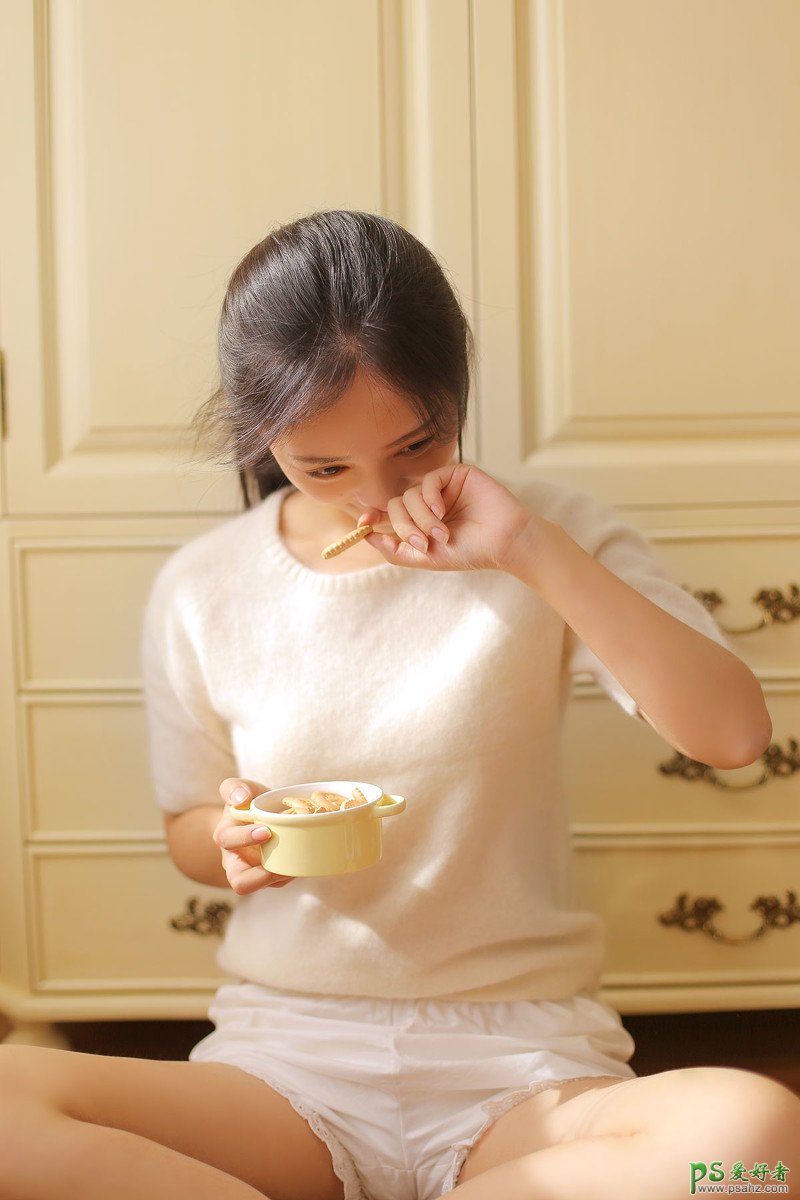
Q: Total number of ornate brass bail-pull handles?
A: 4